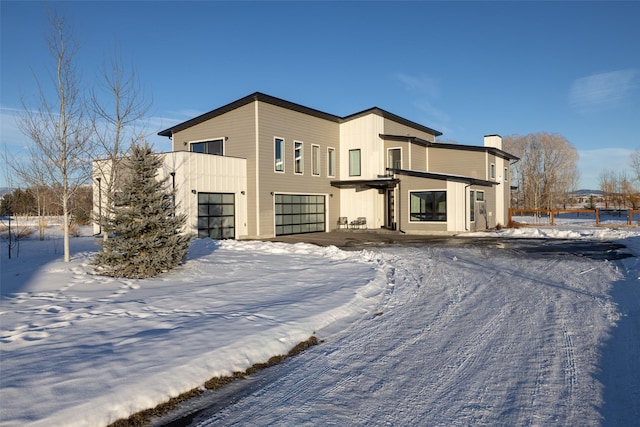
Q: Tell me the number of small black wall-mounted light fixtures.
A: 6